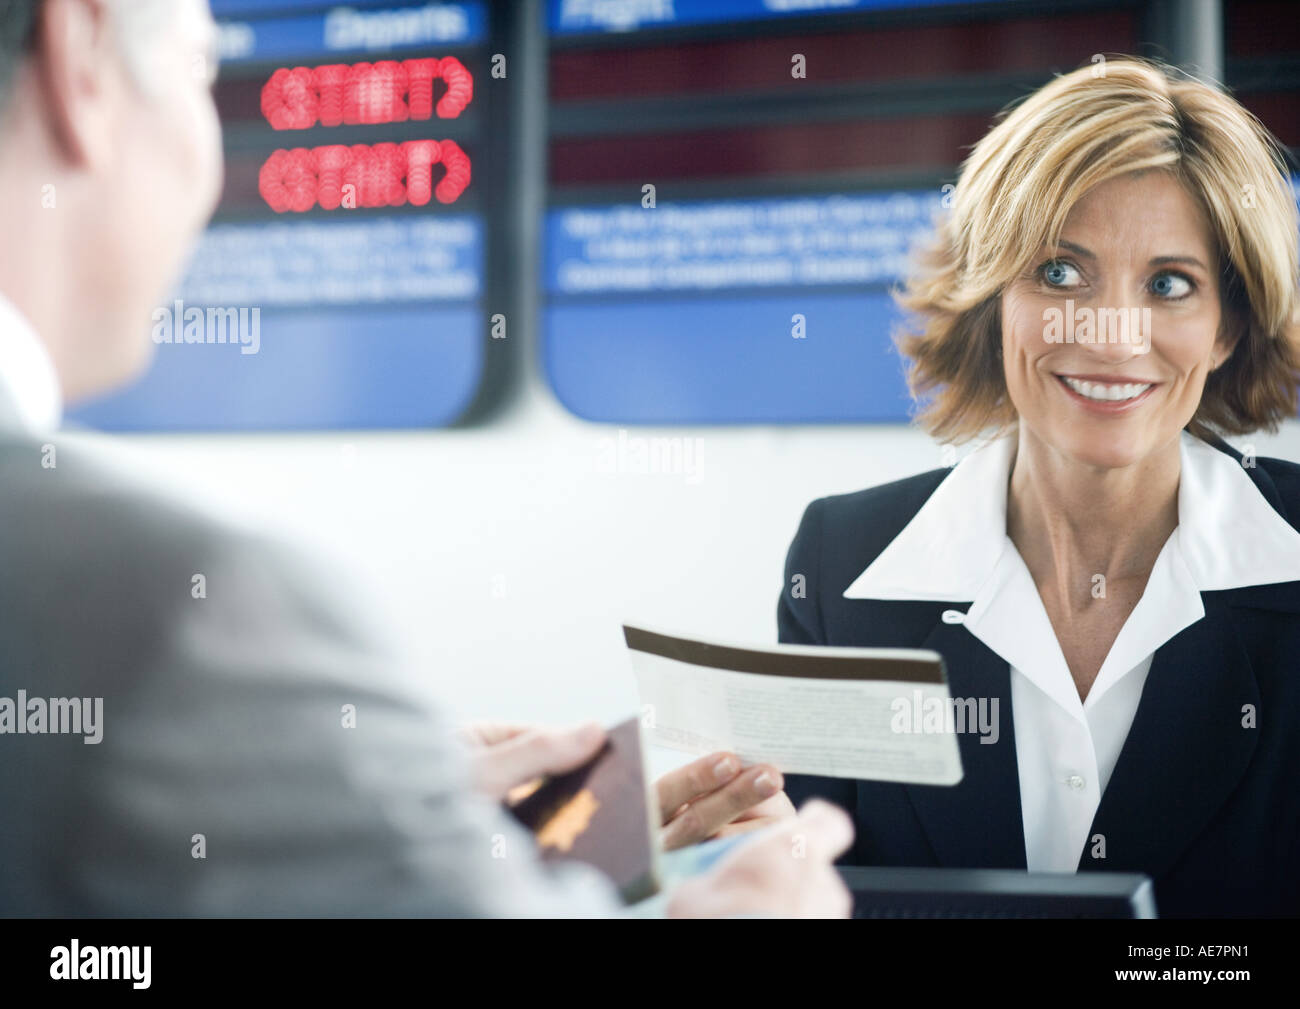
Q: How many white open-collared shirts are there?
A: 1